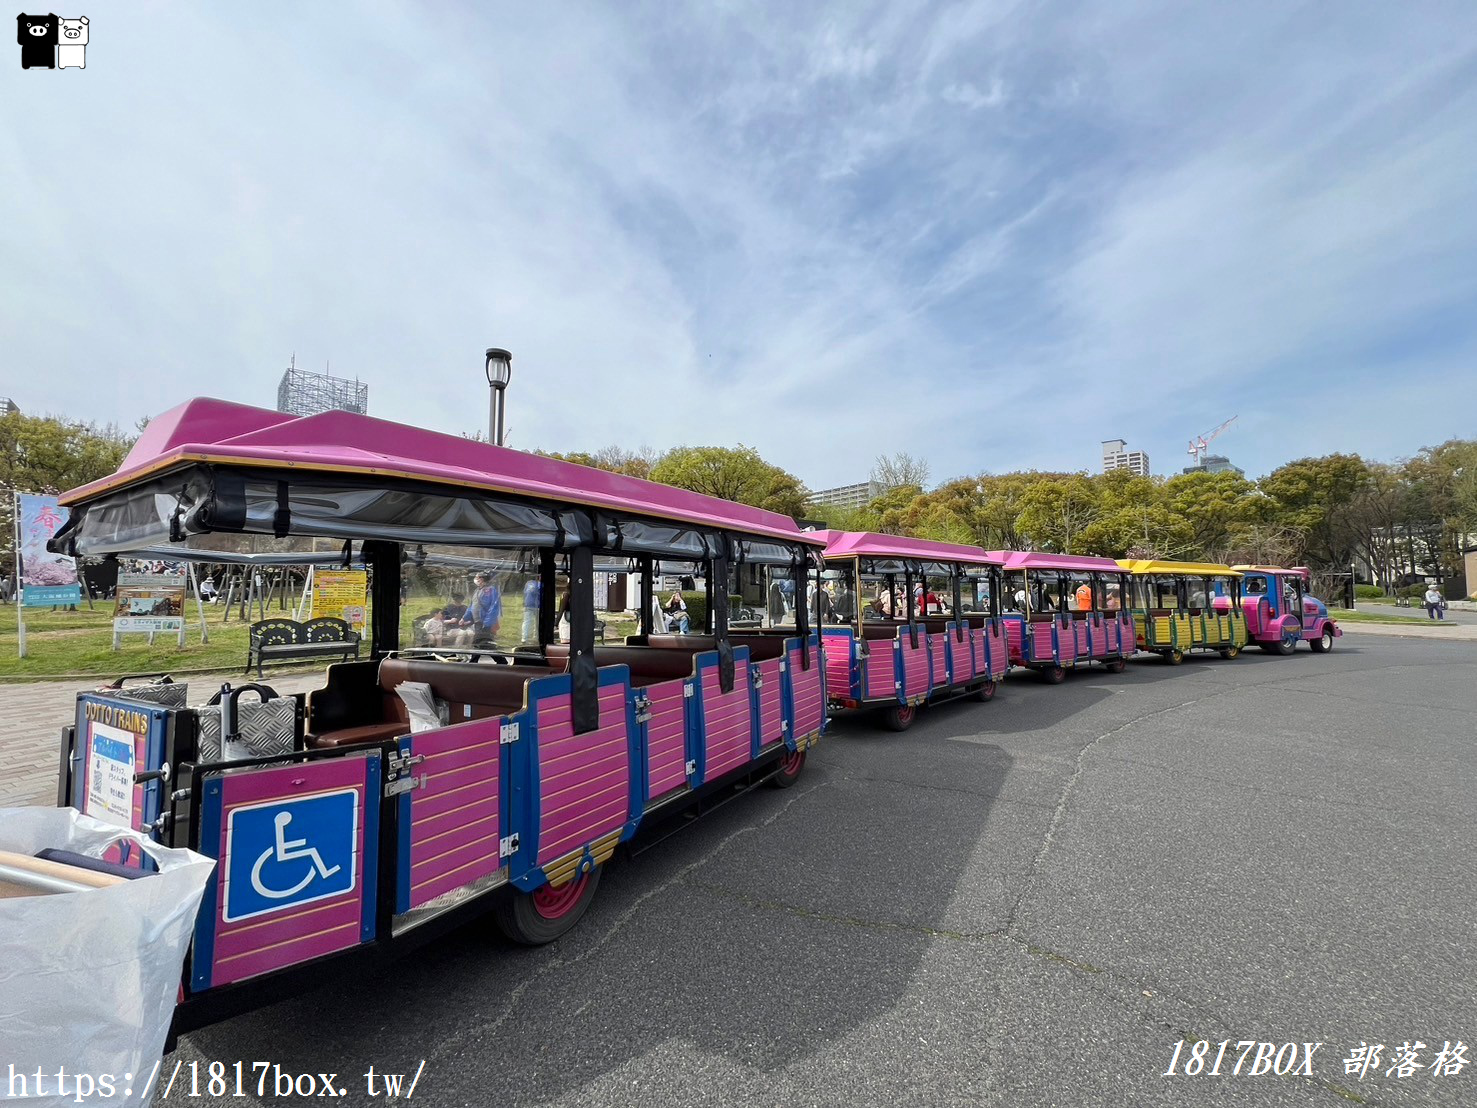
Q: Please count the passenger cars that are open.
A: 4